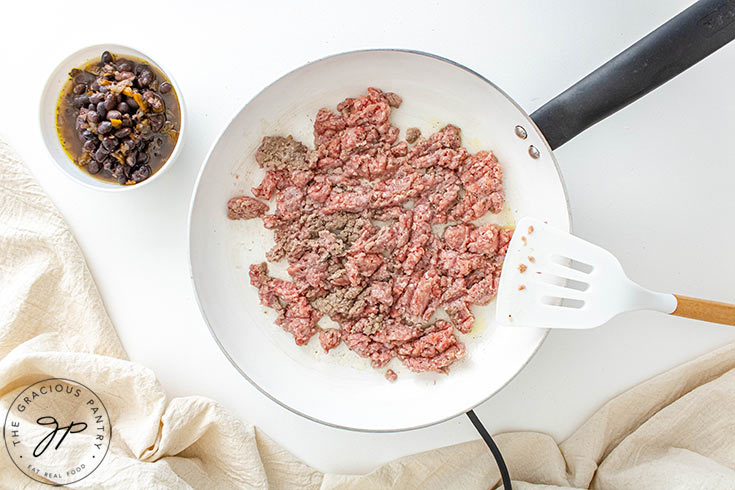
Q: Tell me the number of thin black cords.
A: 1